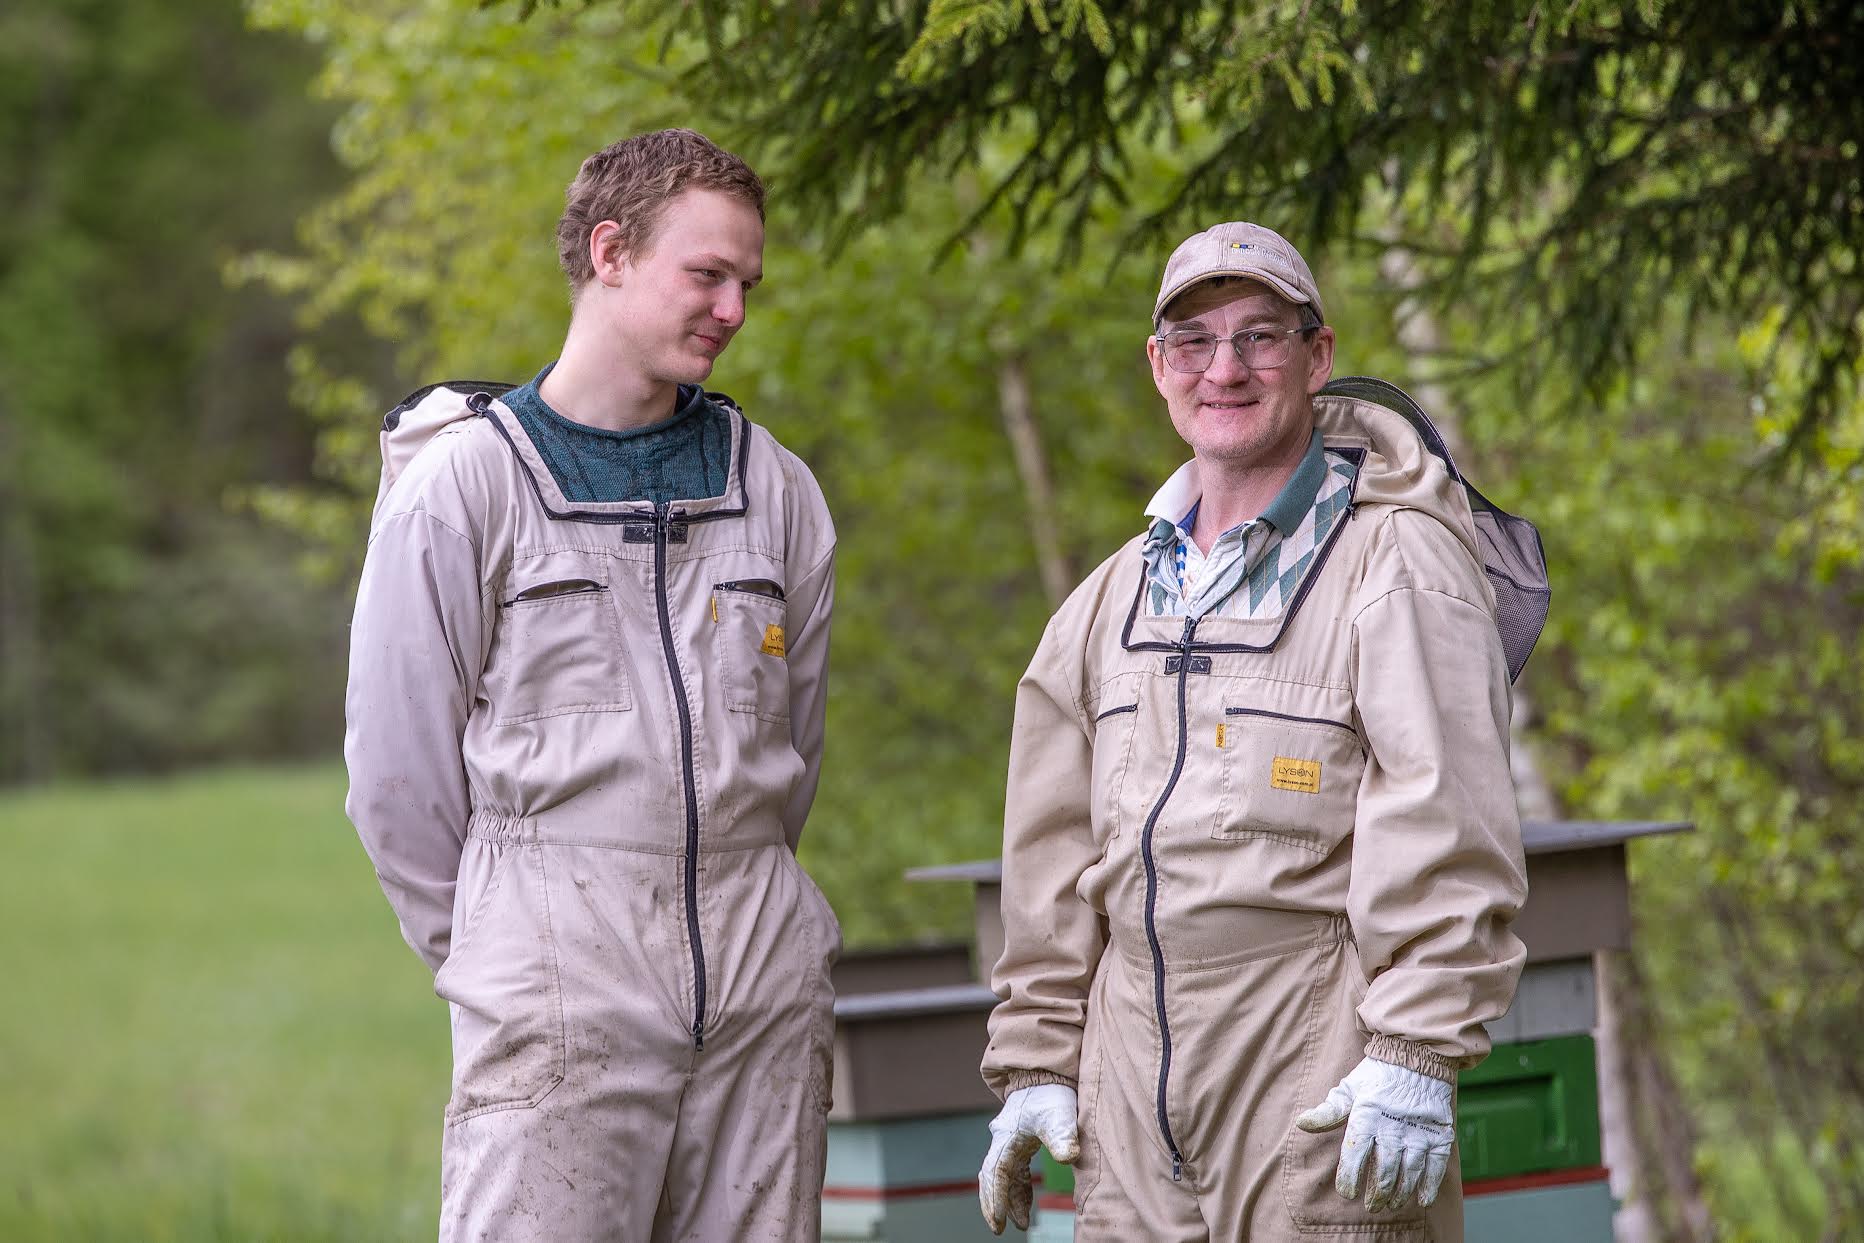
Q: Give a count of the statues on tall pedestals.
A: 0